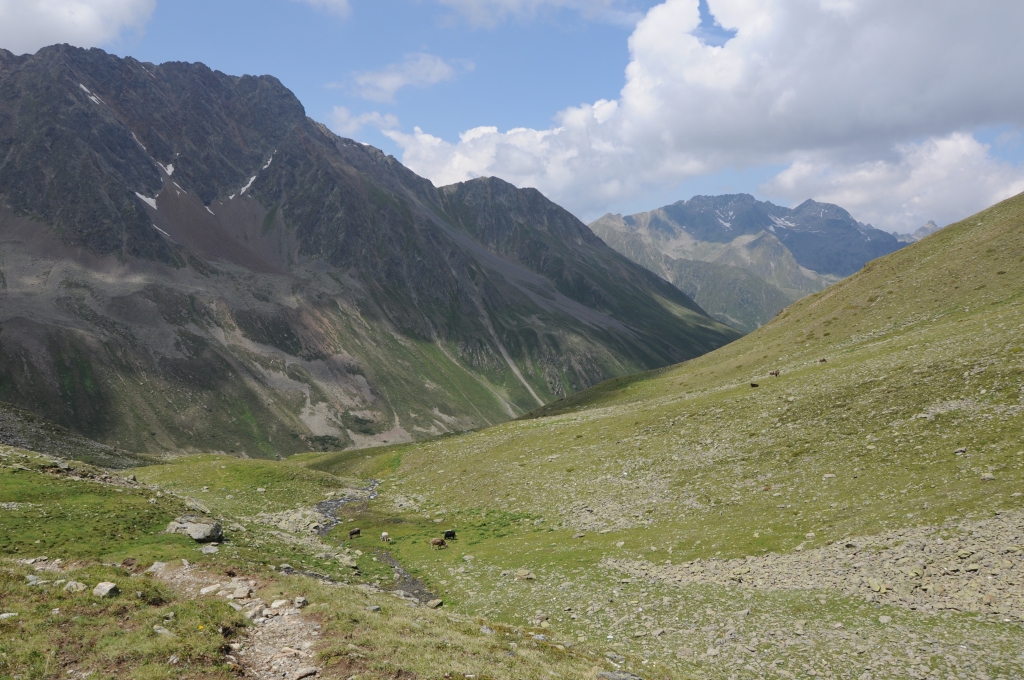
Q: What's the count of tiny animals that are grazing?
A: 8